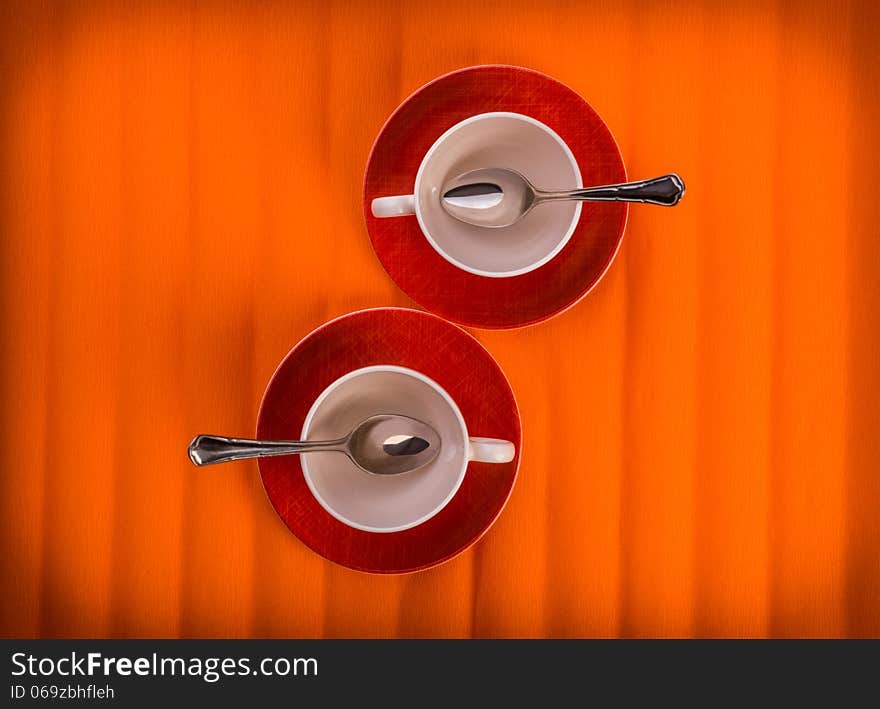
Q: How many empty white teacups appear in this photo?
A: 2